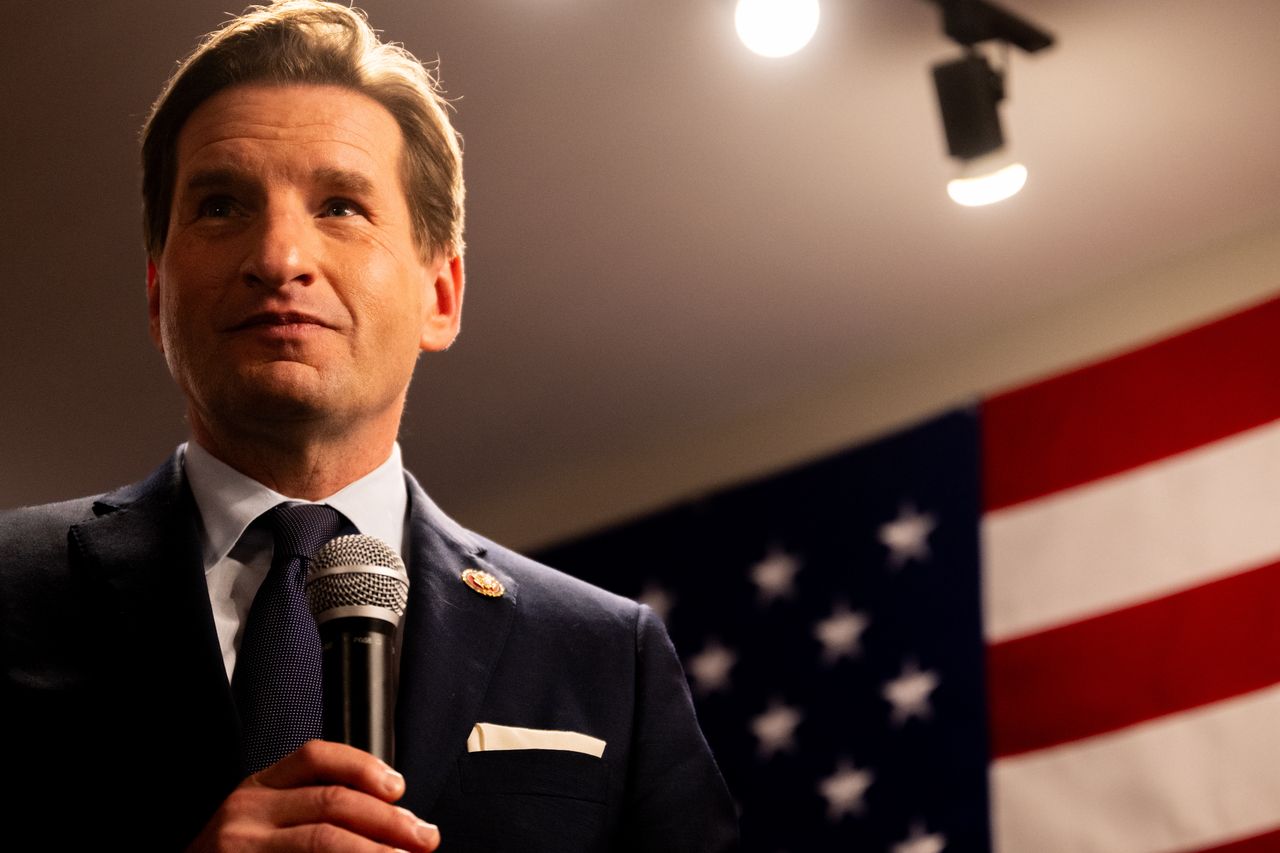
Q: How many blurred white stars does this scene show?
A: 9